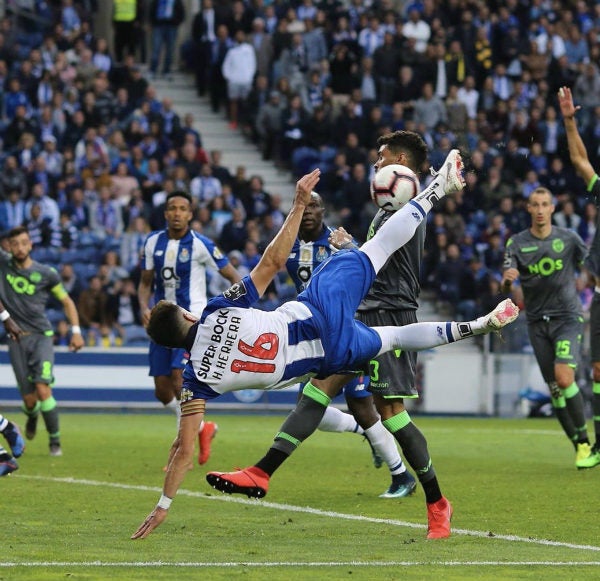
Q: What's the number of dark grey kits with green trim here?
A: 4